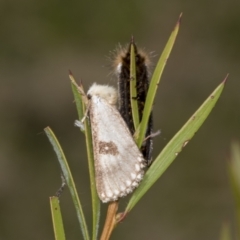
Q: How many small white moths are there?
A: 1